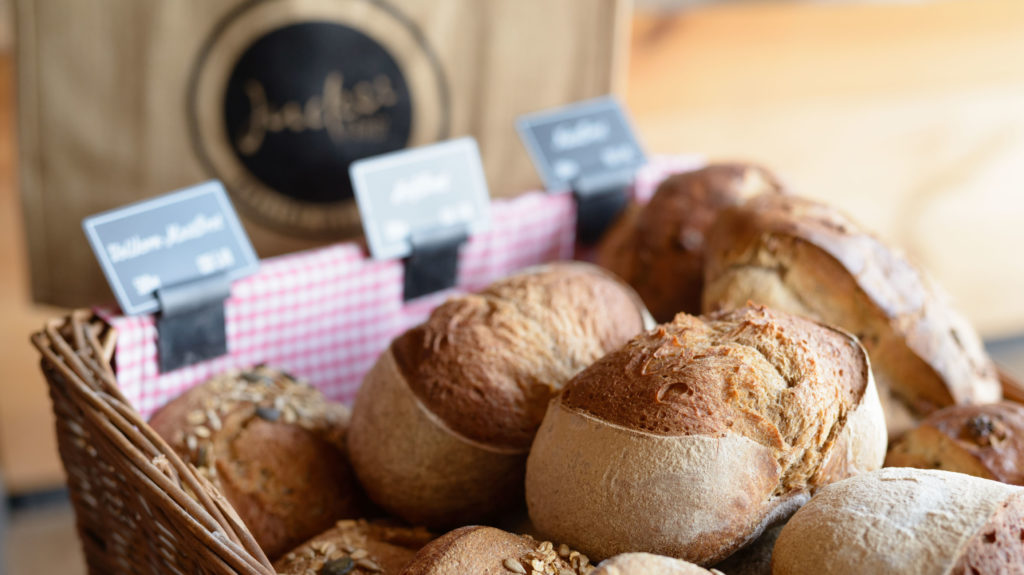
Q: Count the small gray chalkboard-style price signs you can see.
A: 3